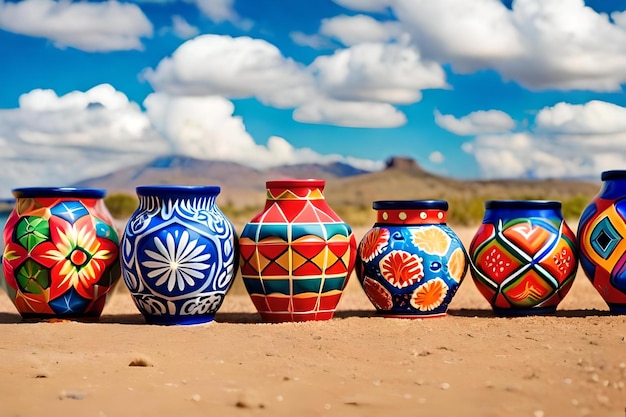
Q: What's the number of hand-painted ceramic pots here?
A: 6